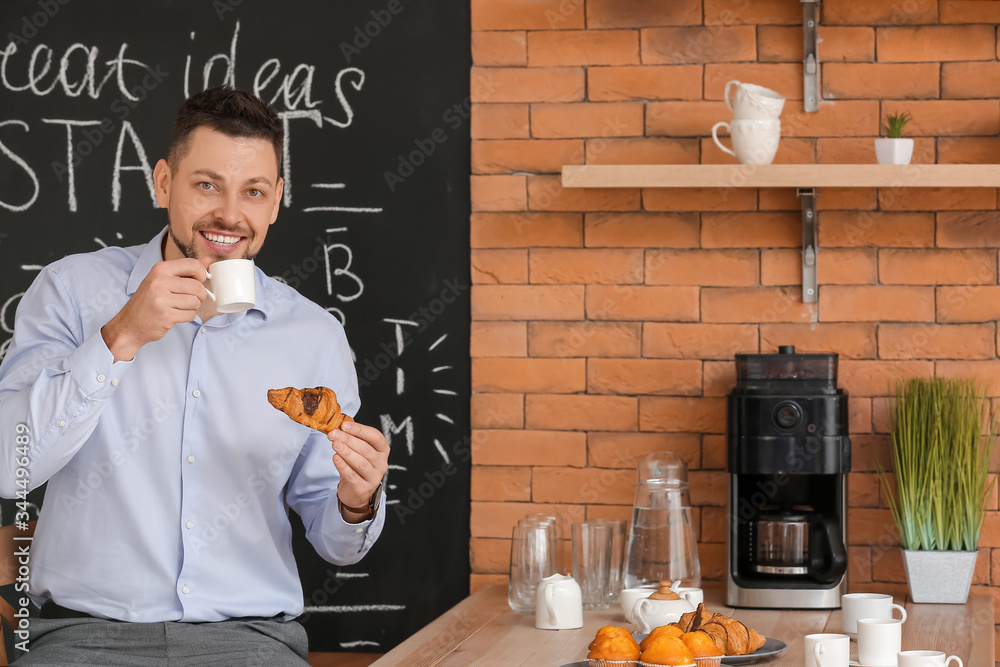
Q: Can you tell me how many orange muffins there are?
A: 5